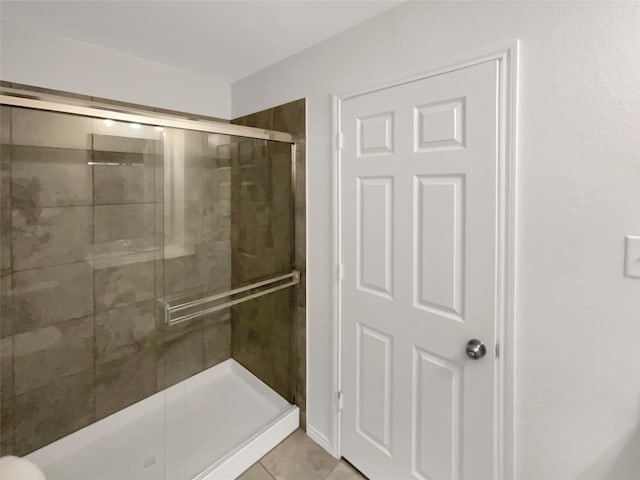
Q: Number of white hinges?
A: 3